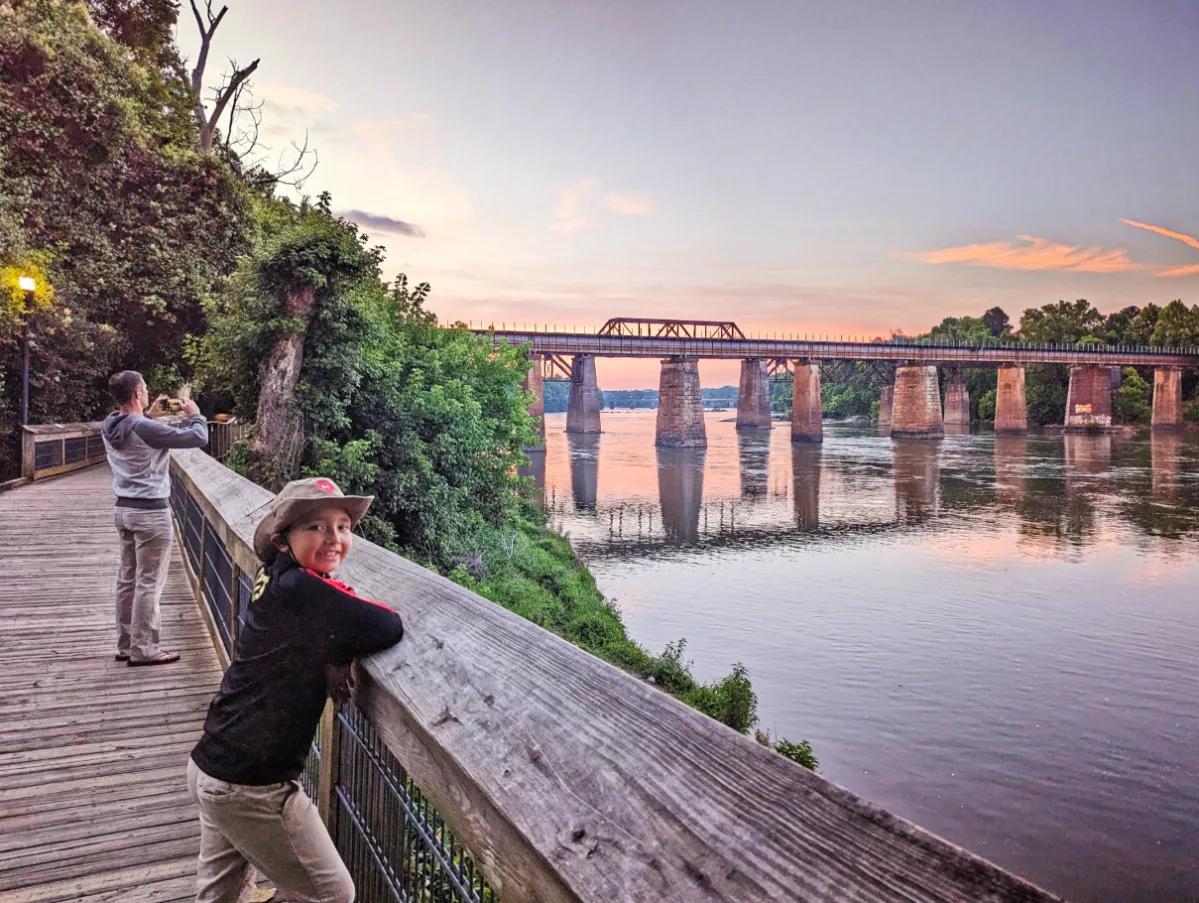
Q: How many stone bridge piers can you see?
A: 11